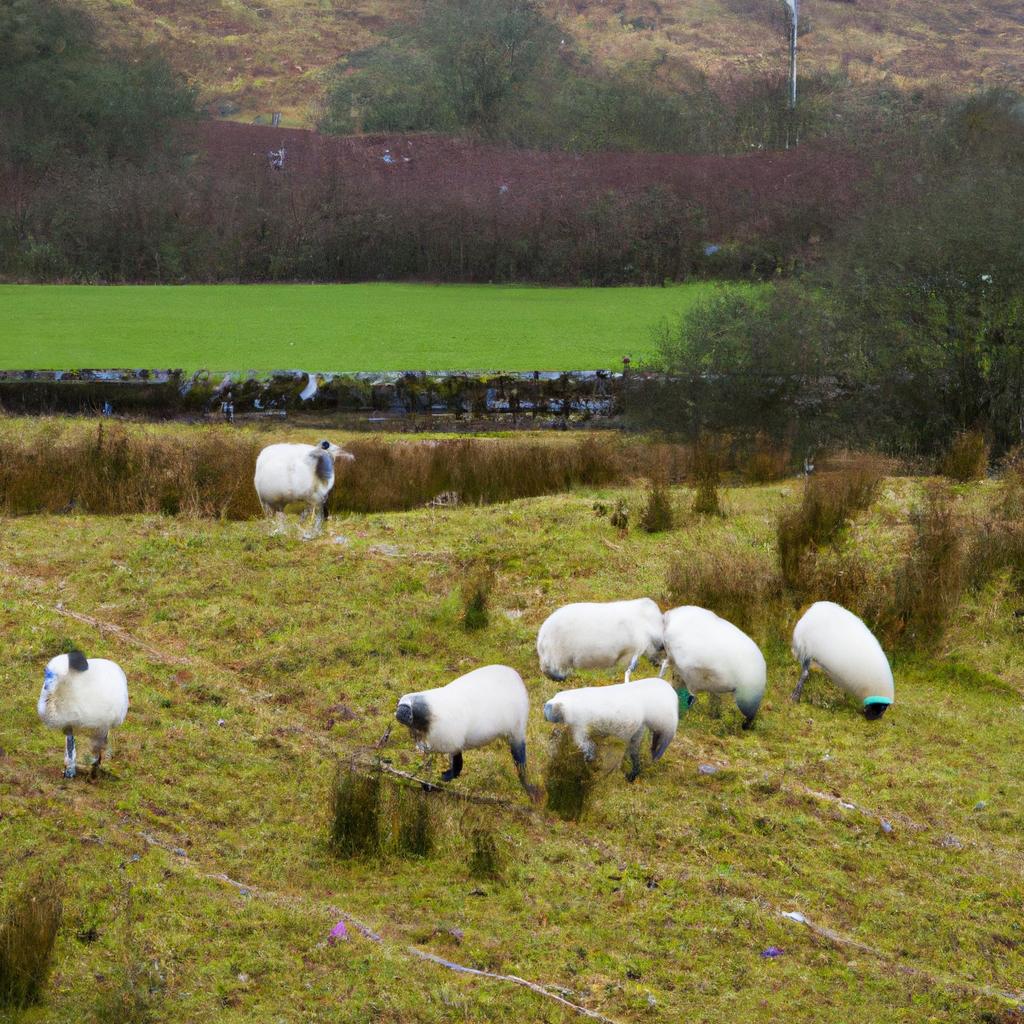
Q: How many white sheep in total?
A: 7